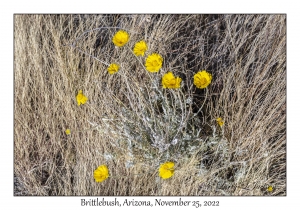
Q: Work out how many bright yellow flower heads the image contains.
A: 12